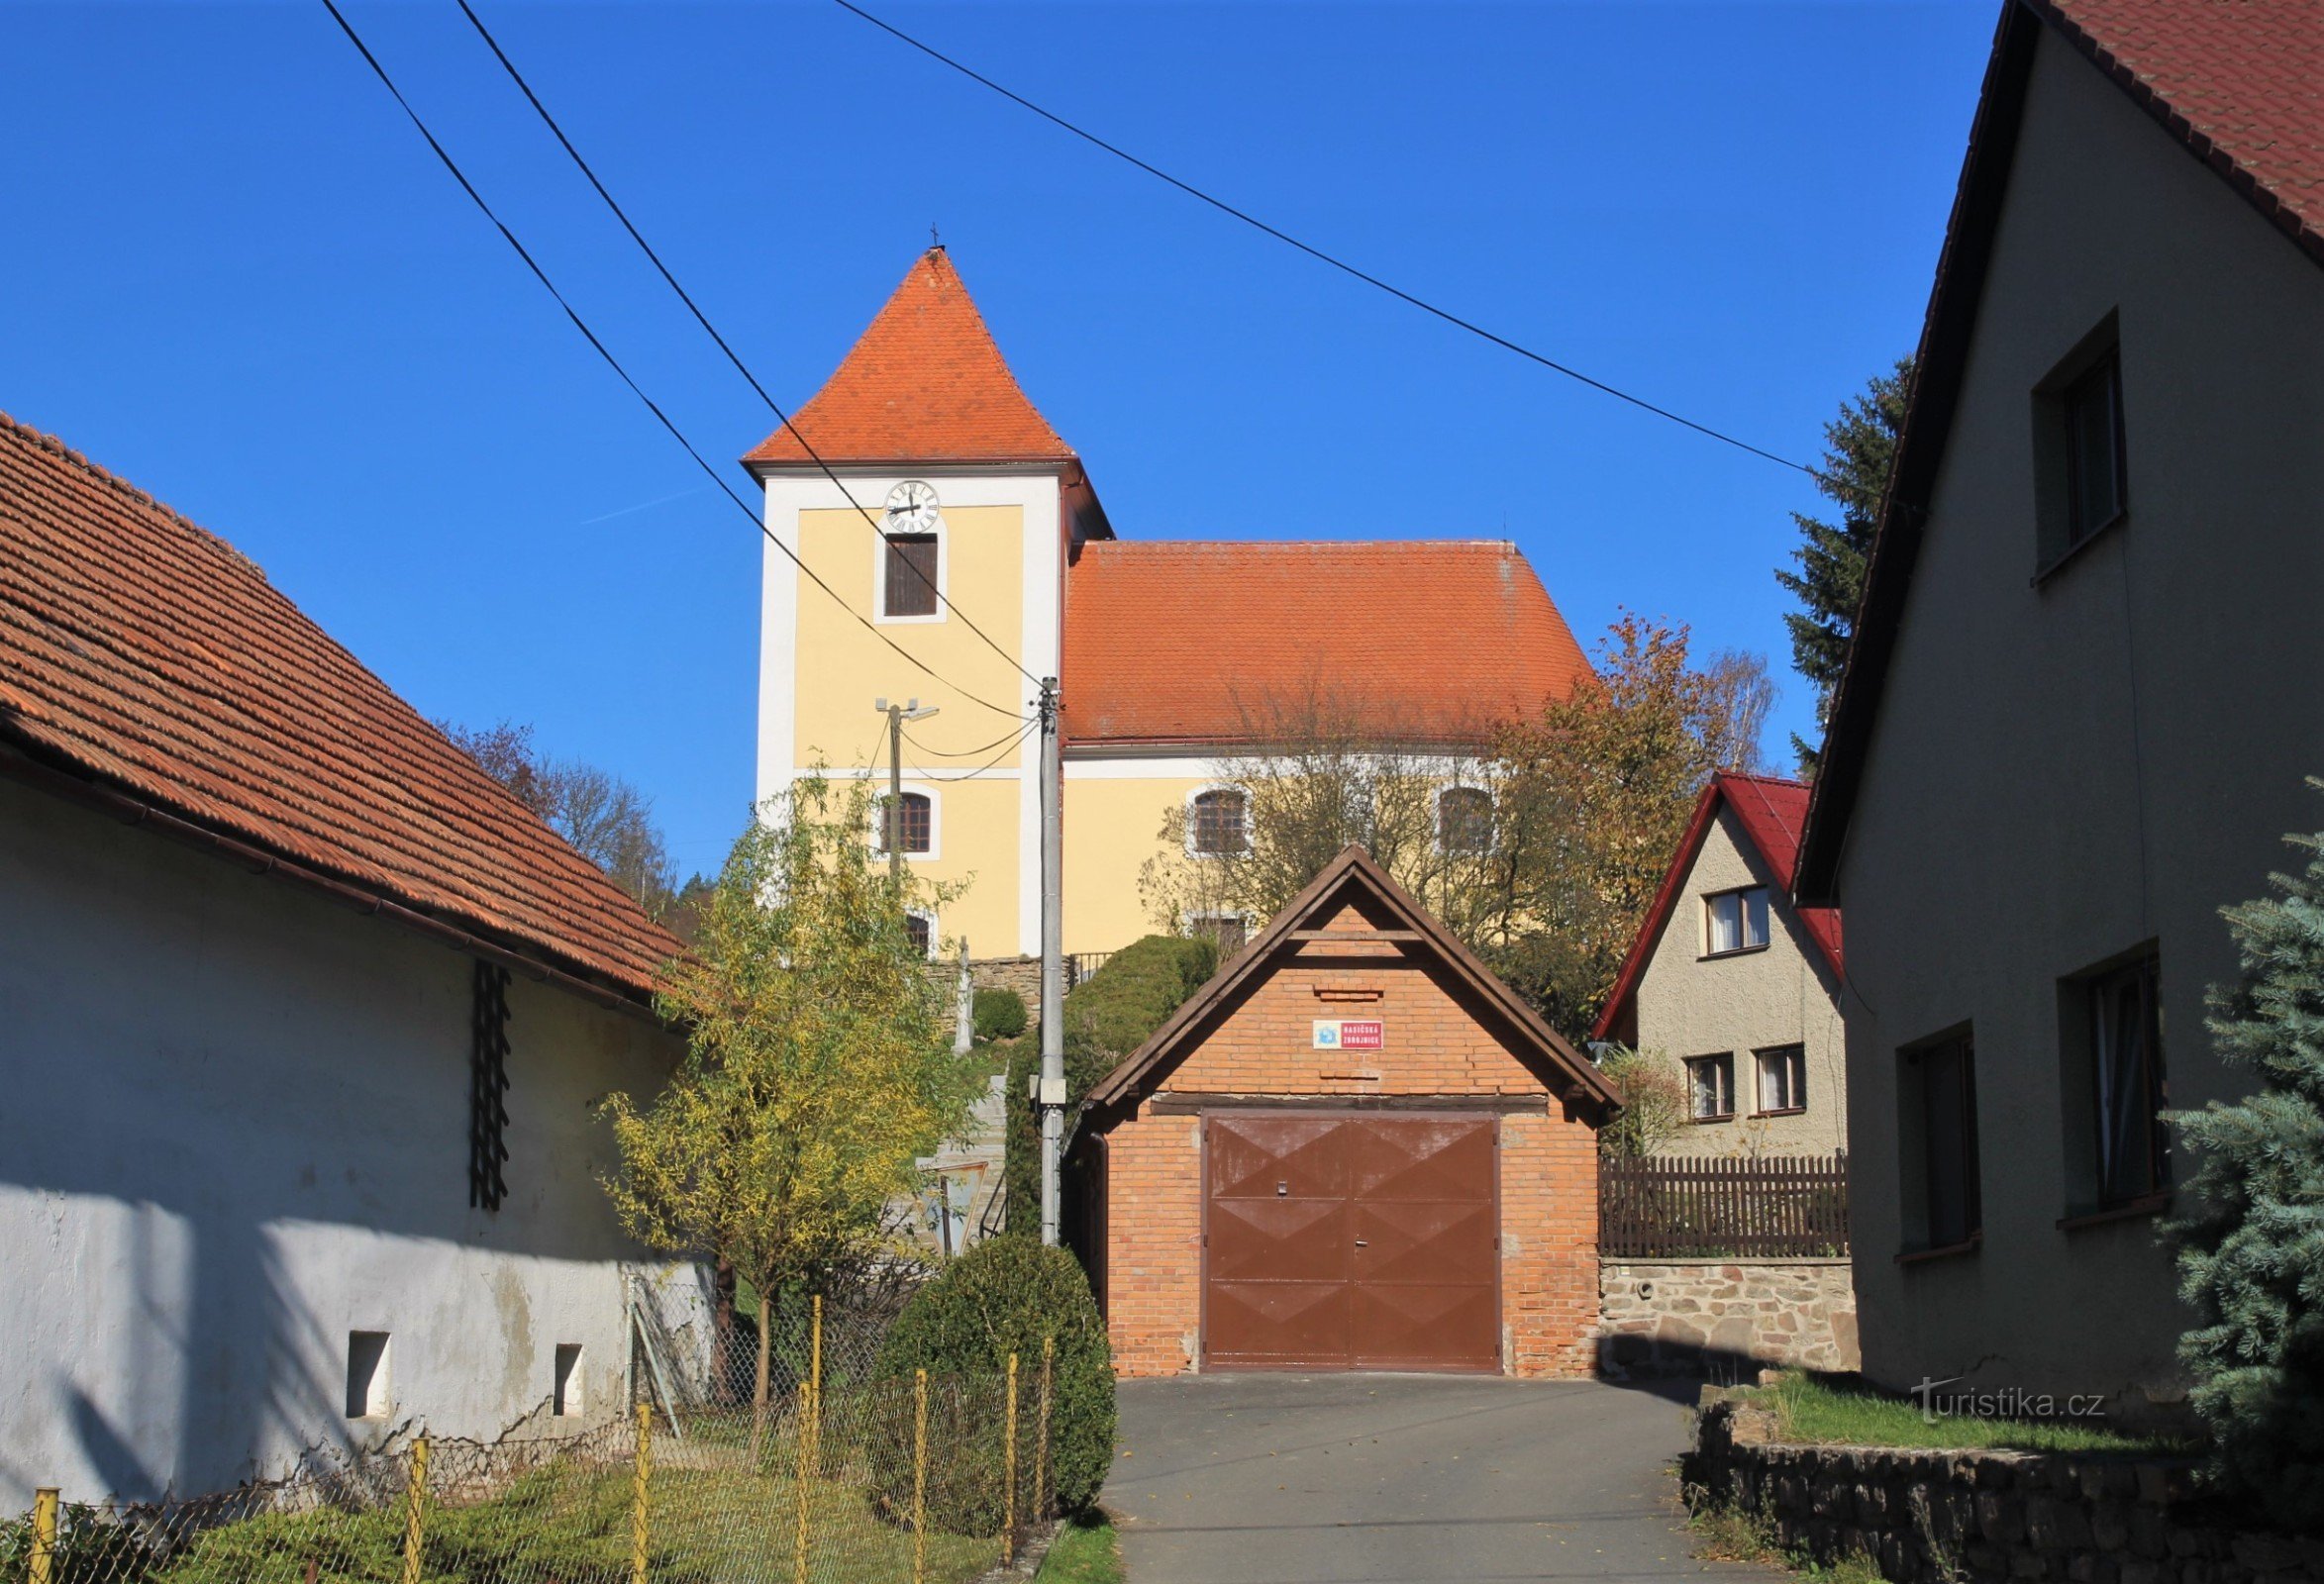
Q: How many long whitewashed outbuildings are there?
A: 1